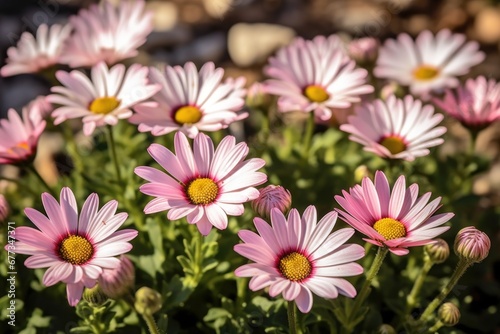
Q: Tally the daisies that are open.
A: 13